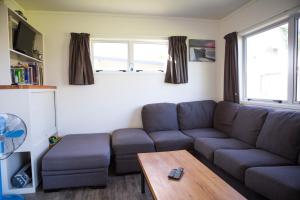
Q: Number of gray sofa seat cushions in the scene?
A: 5